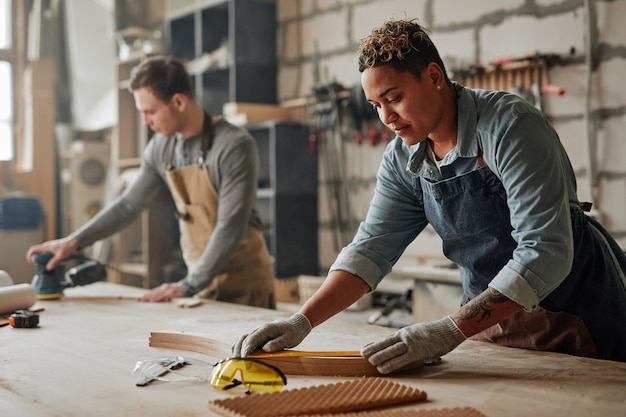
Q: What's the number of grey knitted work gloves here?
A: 2